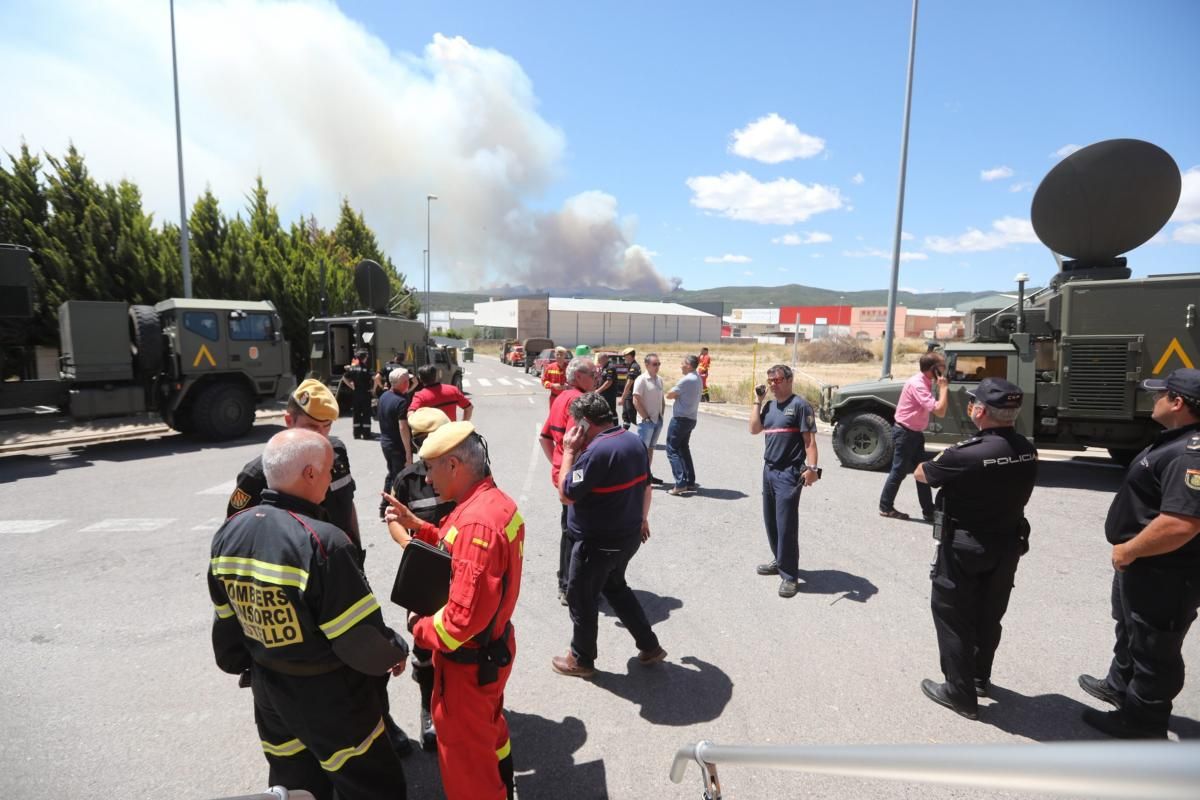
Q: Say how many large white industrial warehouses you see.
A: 1